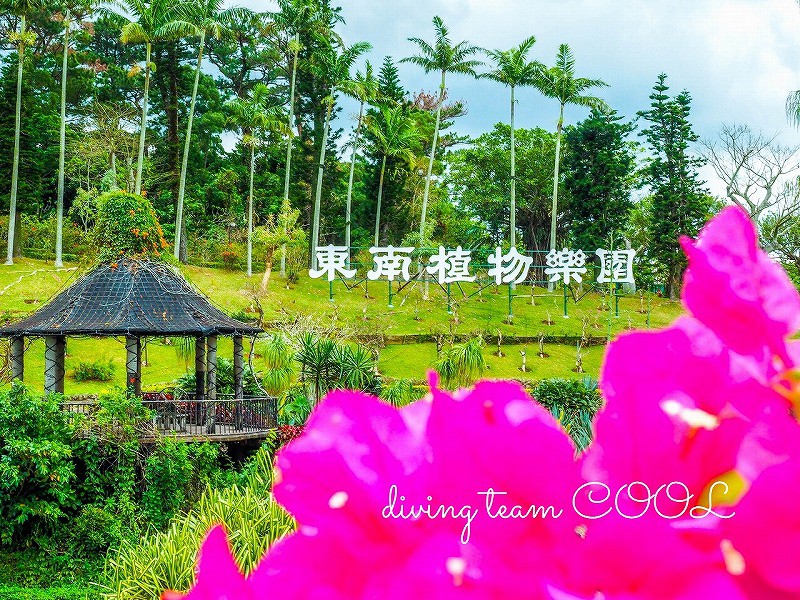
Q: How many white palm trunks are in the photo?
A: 12